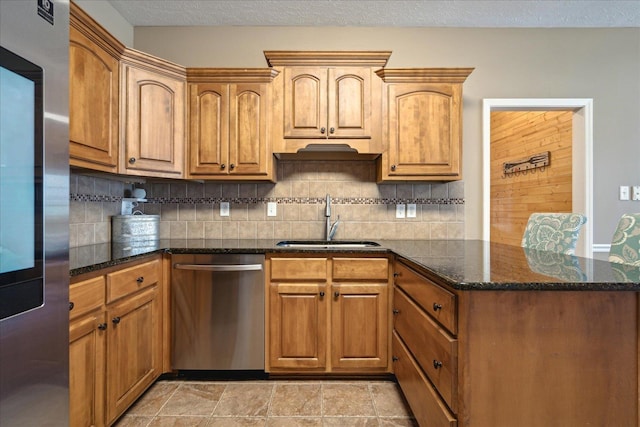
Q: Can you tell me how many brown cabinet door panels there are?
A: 11